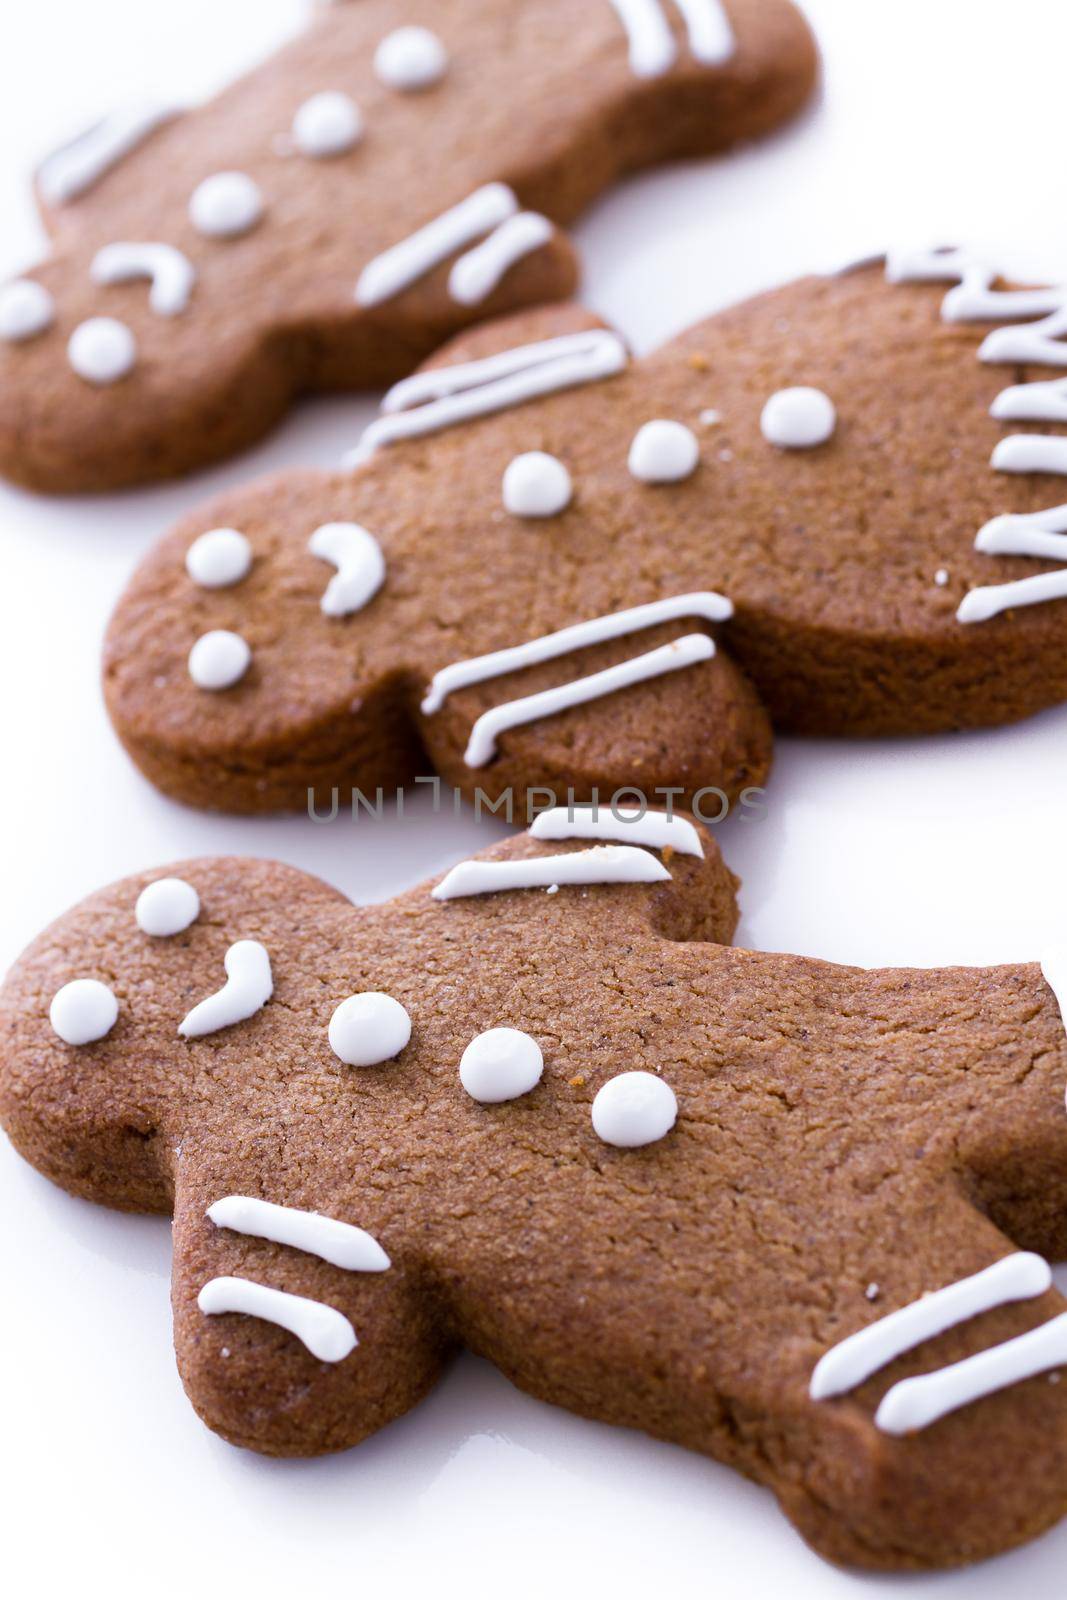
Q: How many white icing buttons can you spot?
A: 9